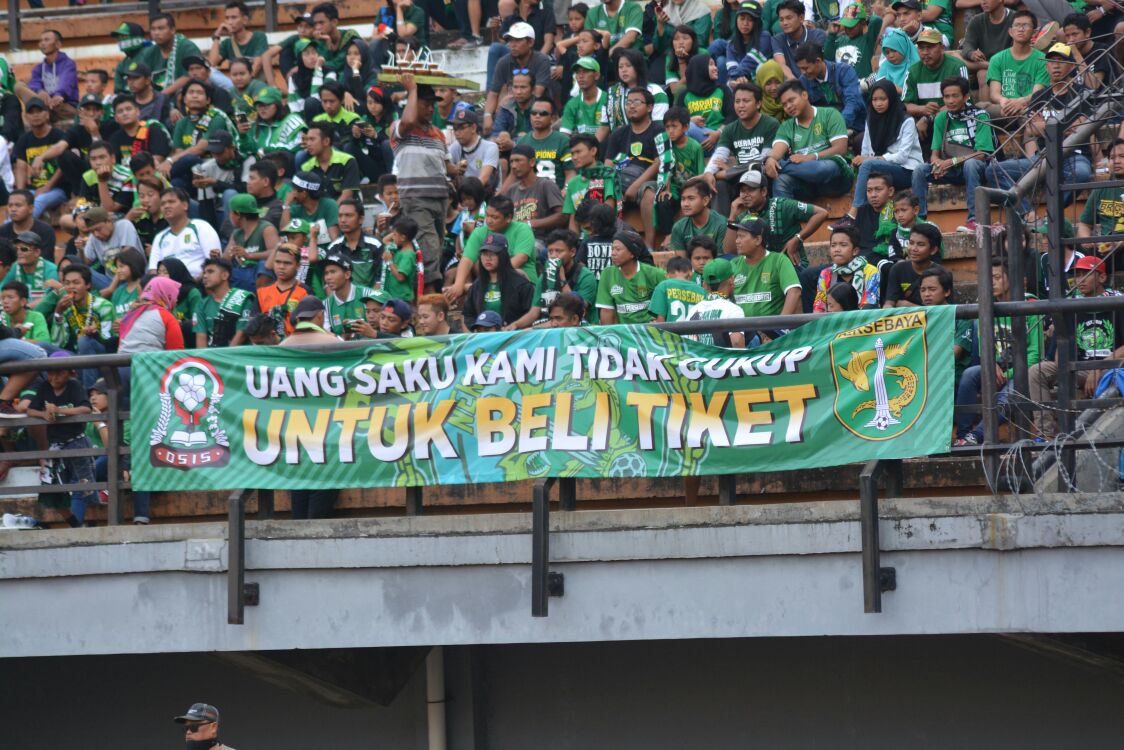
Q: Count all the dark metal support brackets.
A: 3